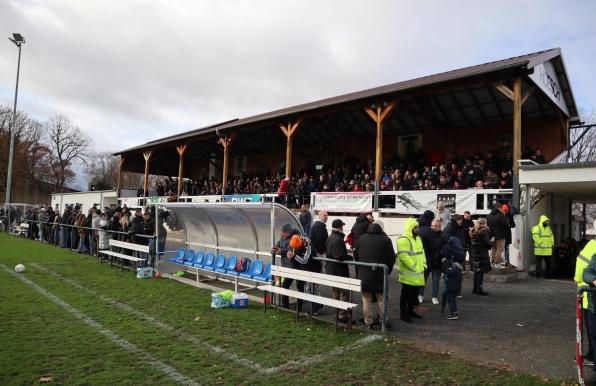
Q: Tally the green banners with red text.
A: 0